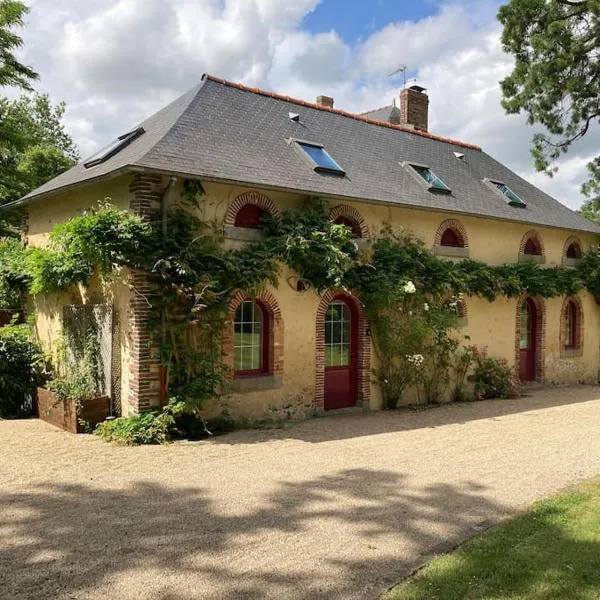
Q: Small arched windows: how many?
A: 5